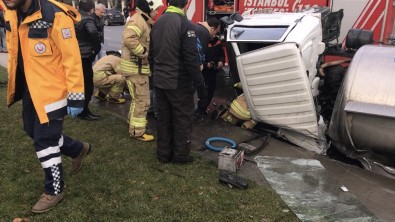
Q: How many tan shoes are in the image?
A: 2